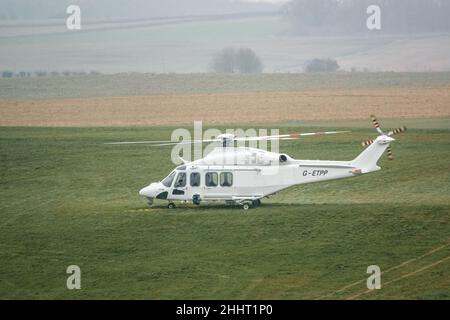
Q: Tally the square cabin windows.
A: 3